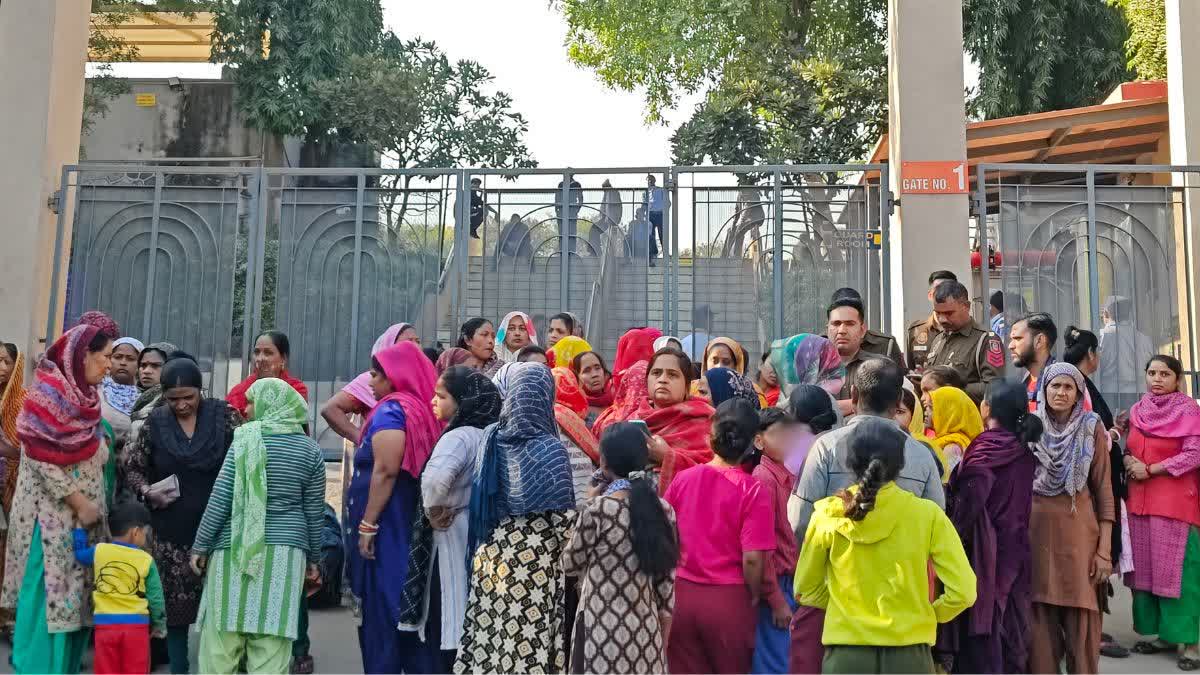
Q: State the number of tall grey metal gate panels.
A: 5